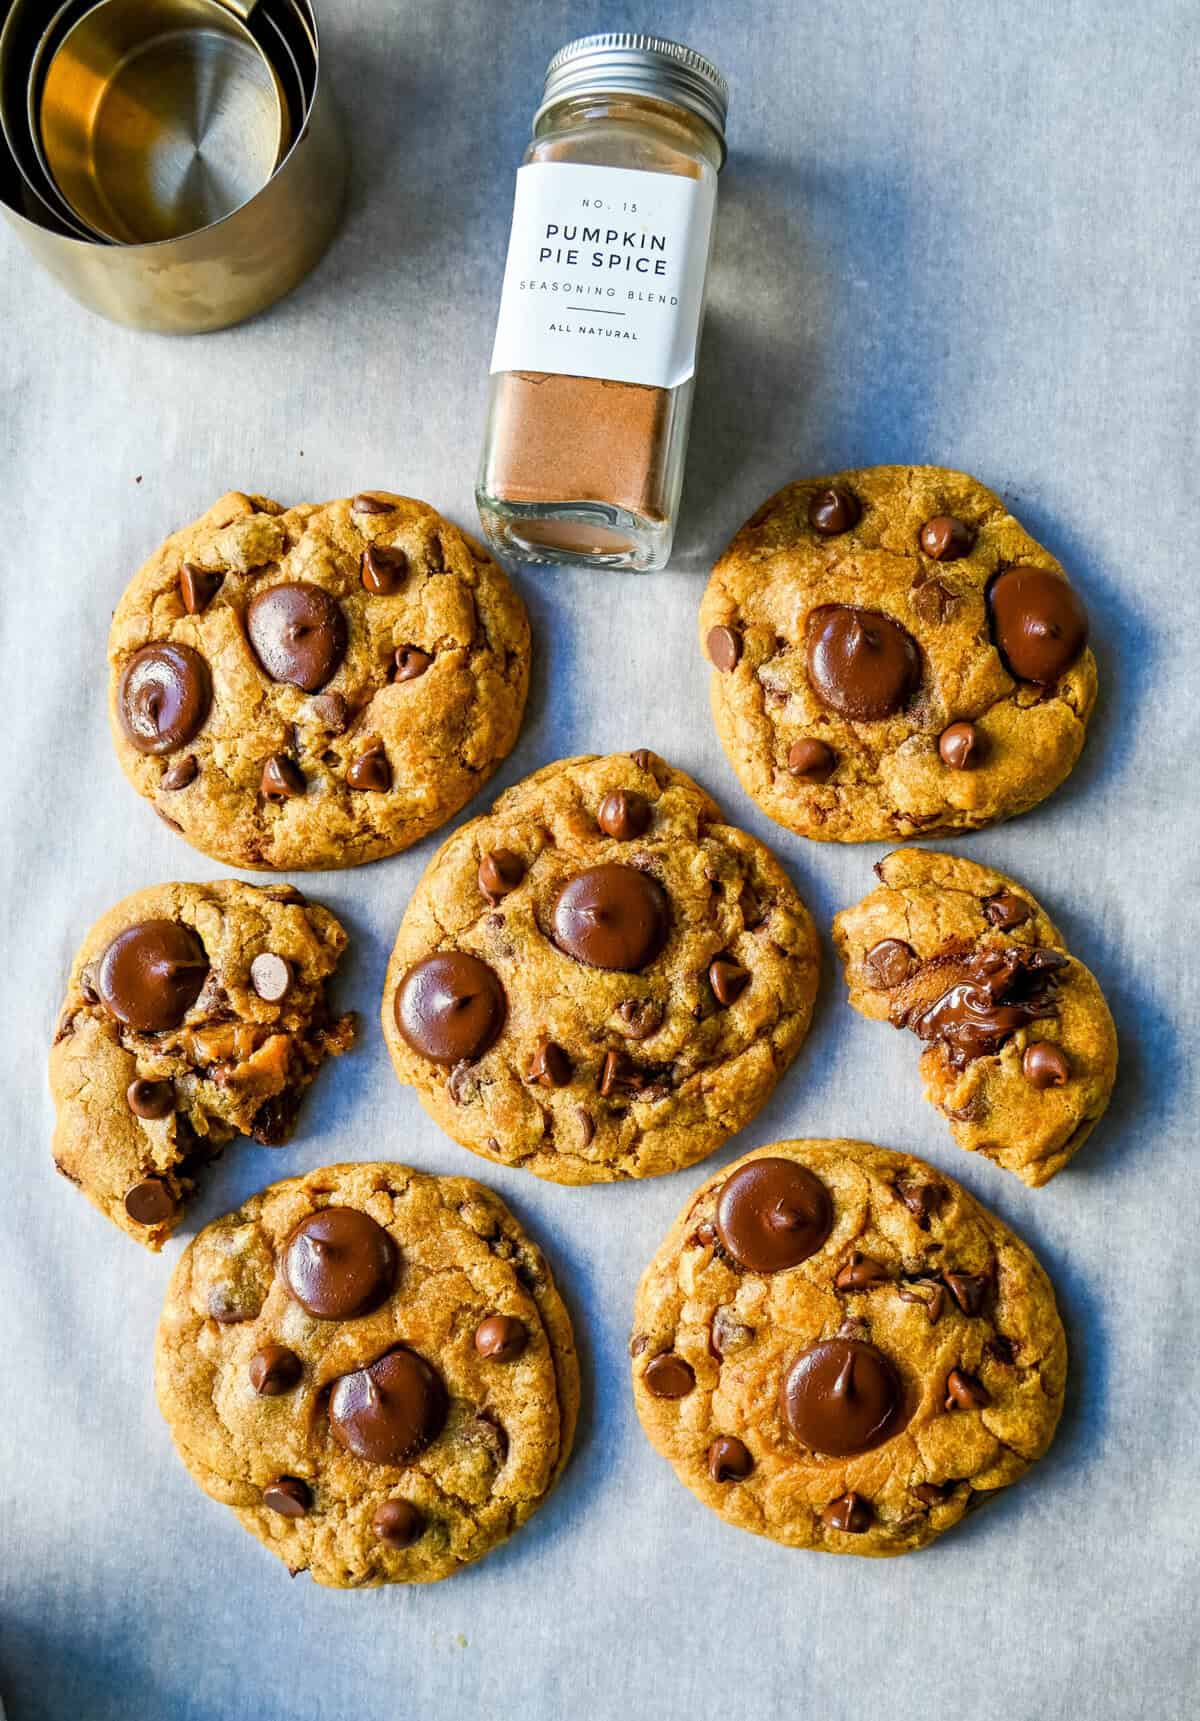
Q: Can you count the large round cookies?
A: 5